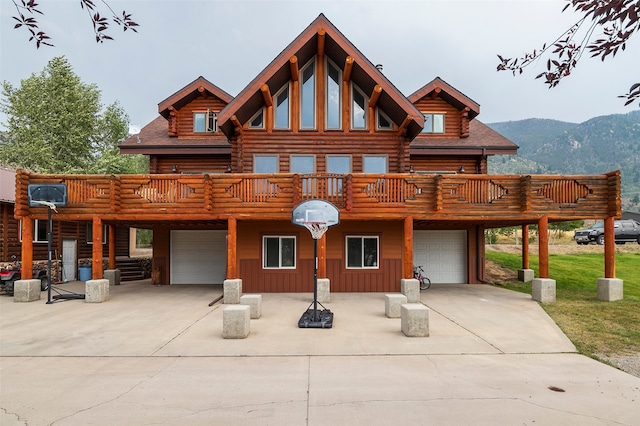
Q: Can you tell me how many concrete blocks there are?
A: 13